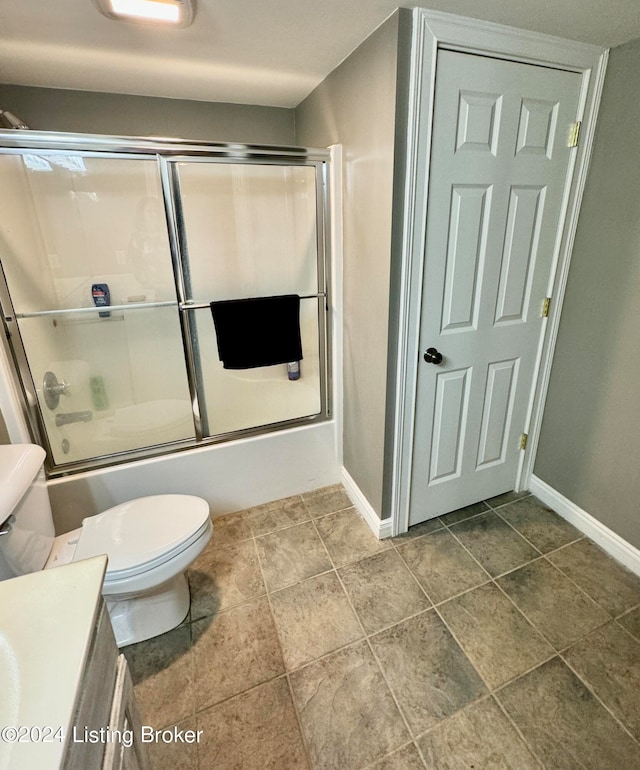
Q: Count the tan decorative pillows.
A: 0